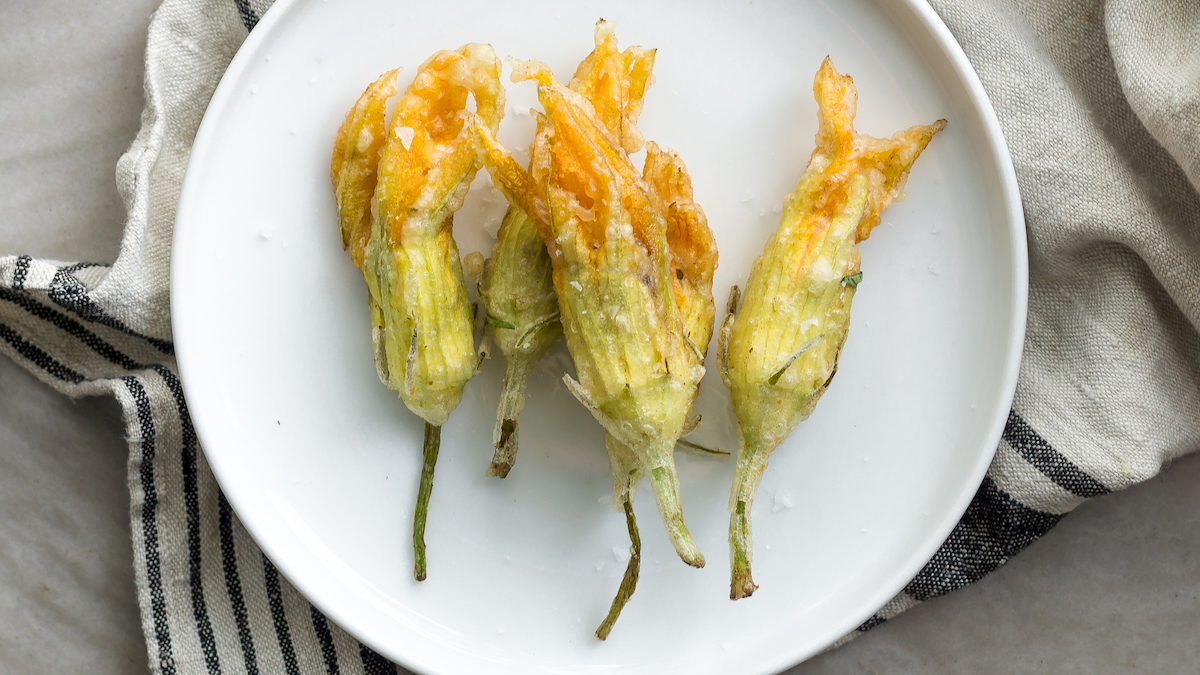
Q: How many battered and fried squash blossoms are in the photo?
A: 5